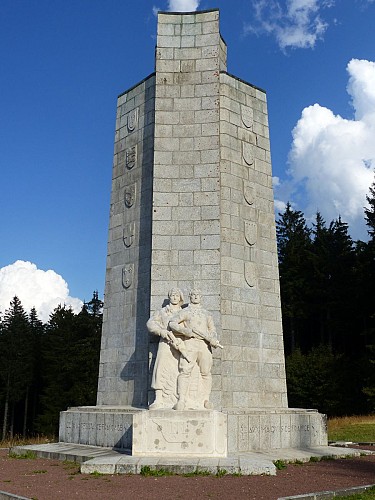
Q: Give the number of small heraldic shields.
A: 10